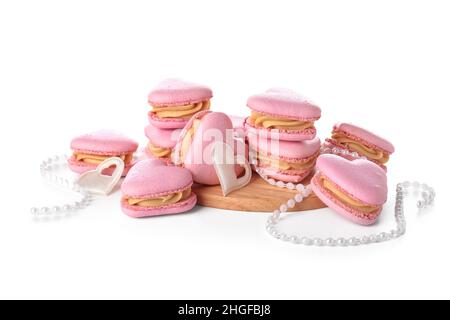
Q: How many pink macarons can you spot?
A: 10